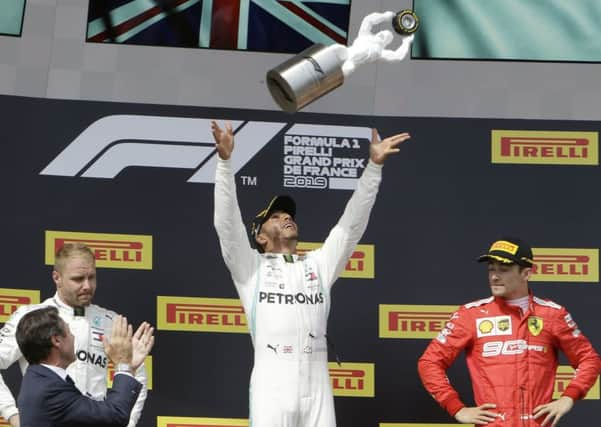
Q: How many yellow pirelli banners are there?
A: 12